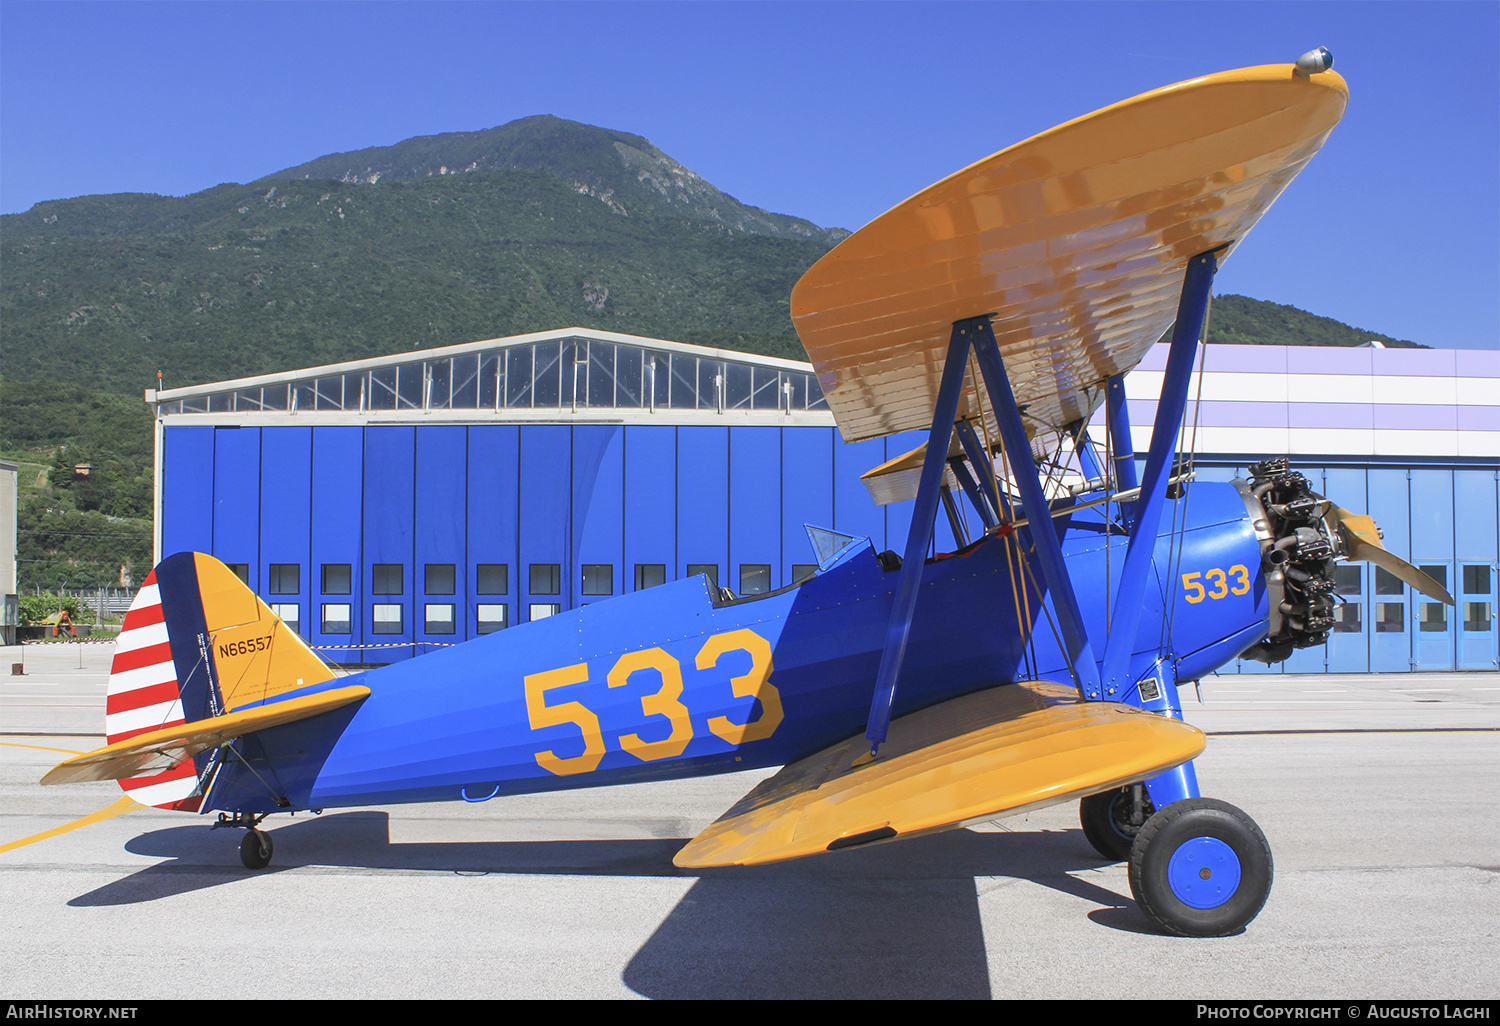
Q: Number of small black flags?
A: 0